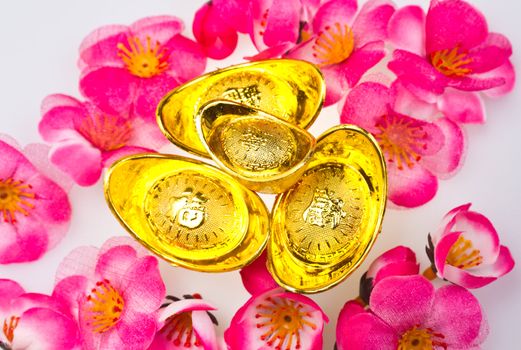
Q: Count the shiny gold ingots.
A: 4